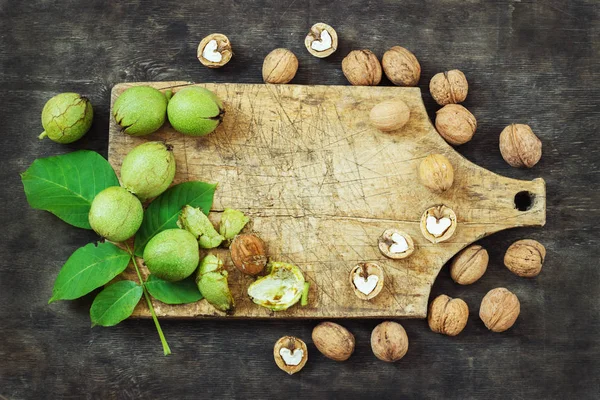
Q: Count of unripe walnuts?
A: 6